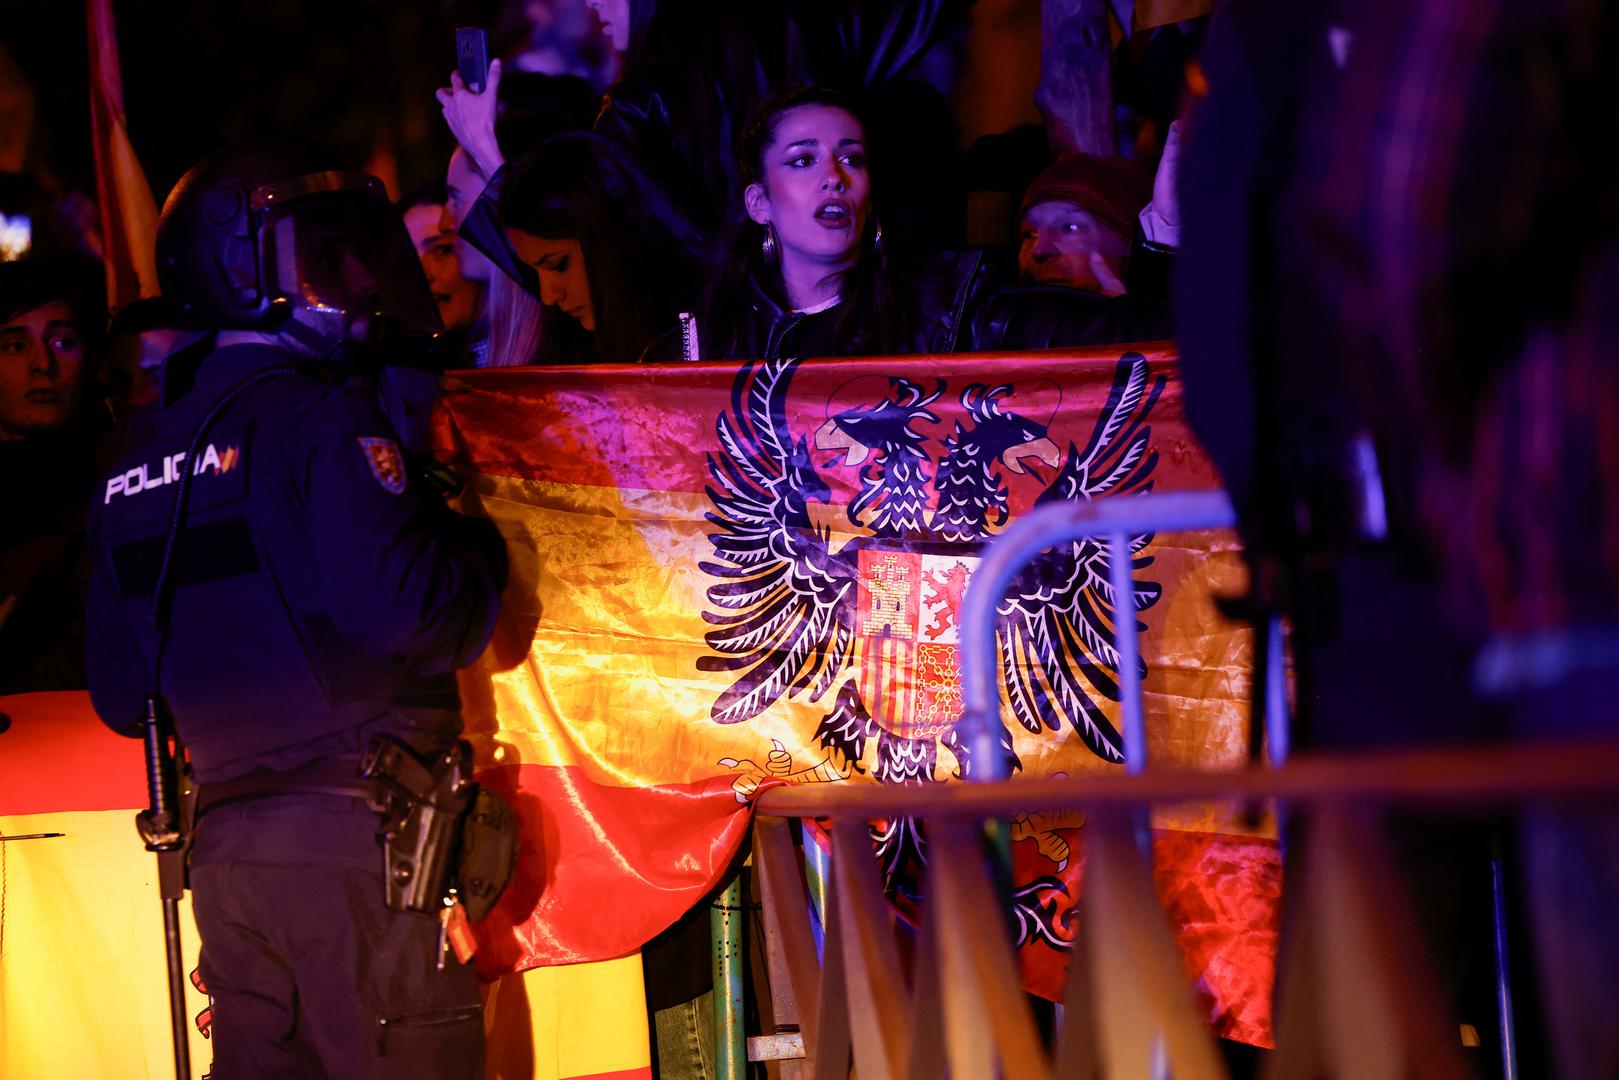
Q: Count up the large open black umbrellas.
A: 0